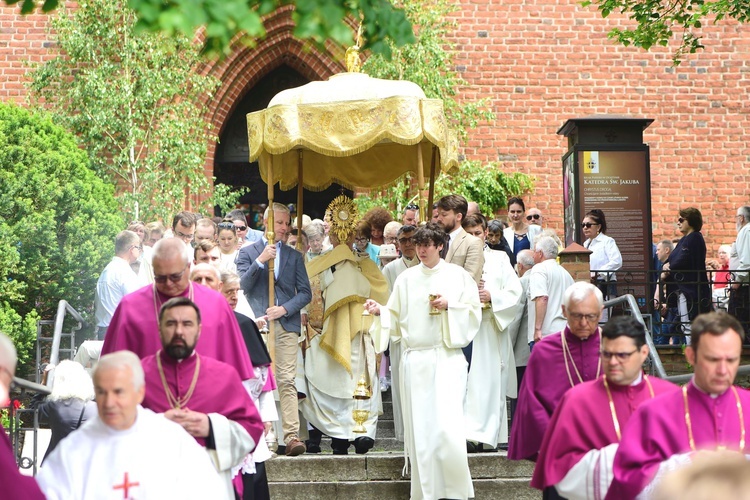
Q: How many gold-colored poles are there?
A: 4